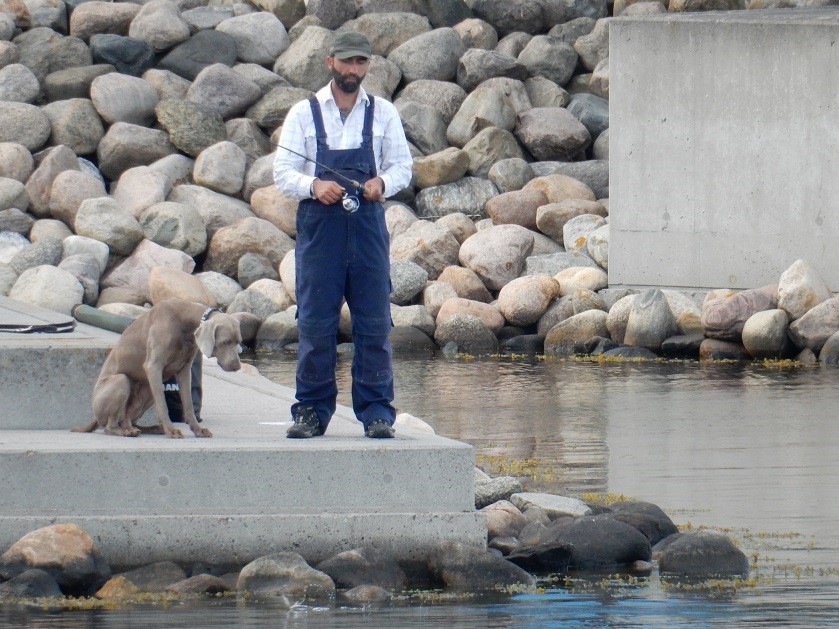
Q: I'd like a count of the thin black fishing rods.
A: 1